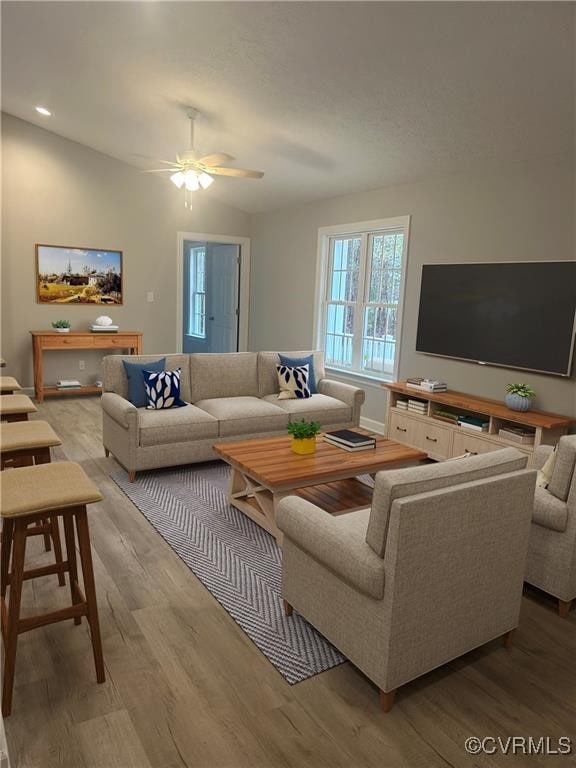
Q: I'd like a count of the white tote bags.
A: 0